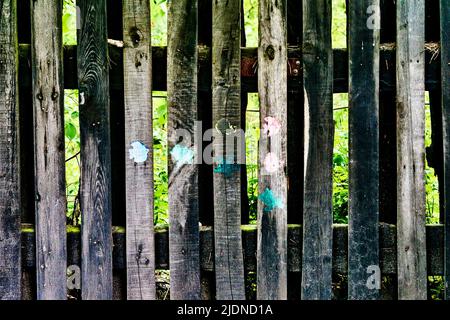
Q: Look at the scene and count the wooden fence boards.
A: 11